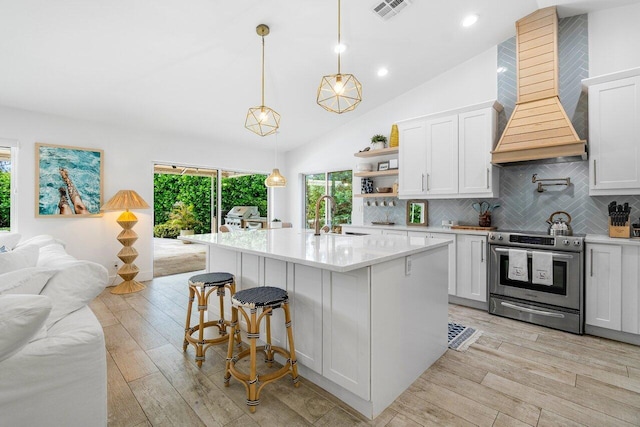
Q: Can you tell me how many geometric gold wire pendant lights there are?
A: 2